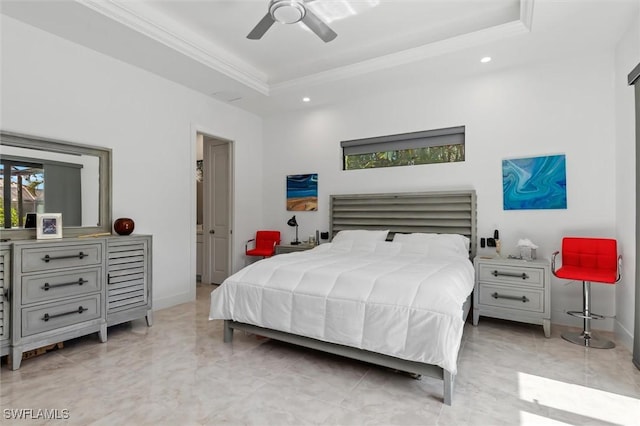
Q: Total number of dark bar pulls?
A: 5